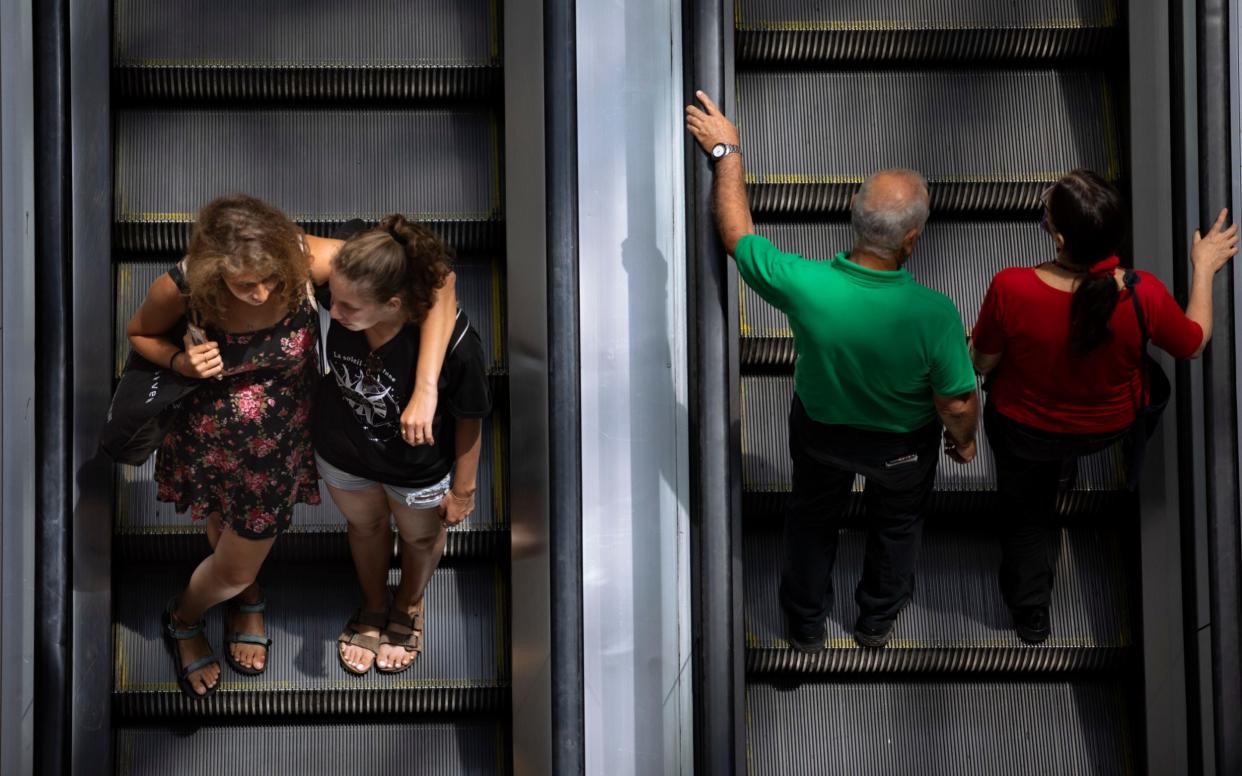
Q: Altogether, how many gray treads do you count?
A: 12